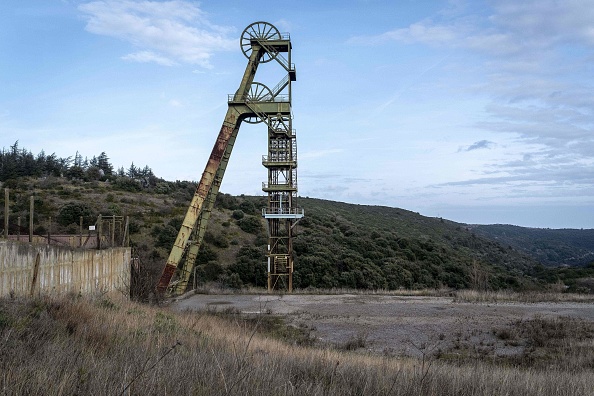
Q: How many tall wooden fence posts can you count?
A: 2